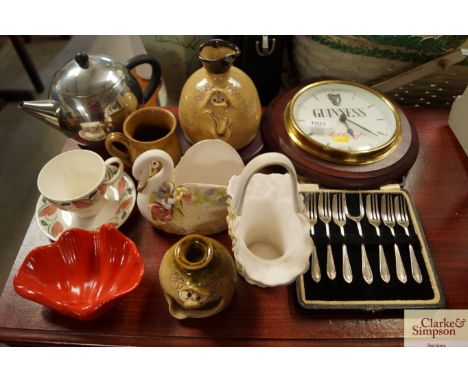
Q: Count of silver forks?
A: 7